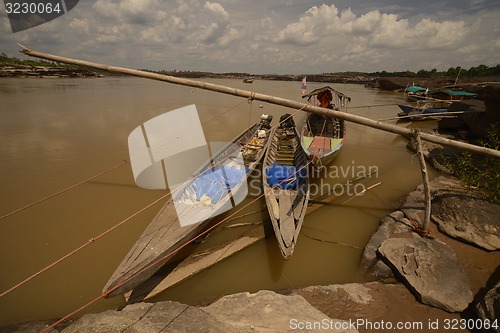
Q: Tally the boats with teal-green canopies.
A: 2